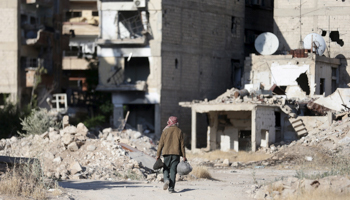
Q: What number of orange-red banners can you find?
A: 0